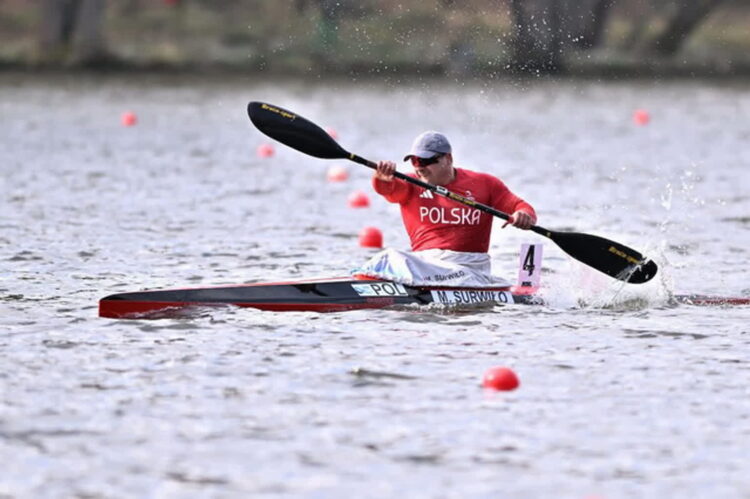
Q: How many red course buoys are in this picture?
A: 8